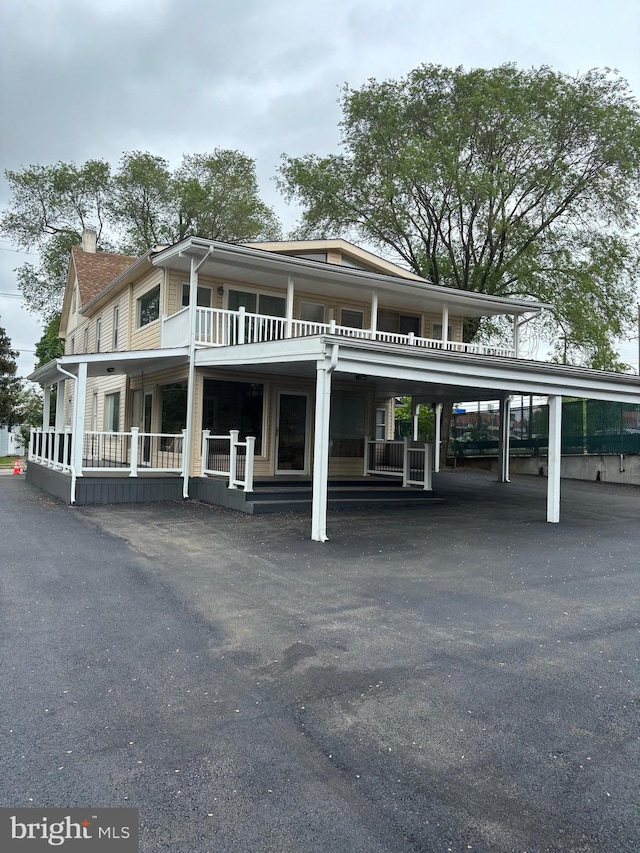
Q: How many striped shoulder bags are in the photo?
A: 0